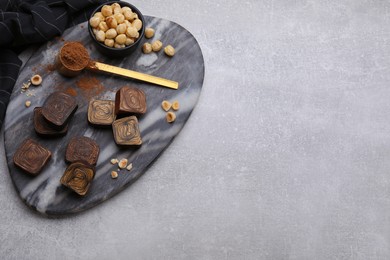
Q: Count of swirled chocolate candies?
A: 8